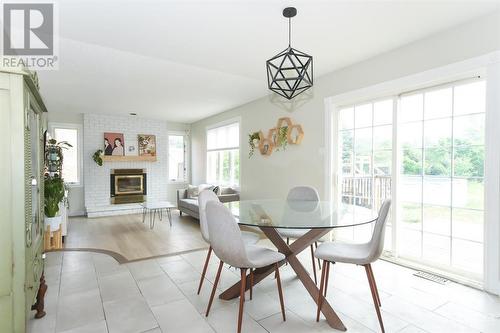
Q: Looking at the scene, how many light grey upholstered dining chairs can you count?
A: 4